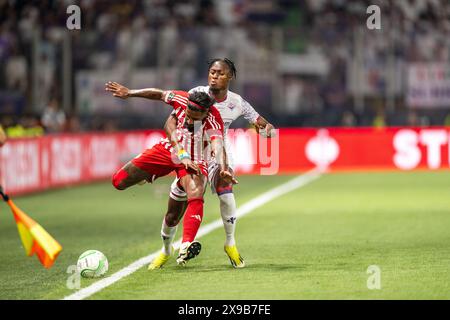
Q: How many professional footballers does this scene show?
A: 2